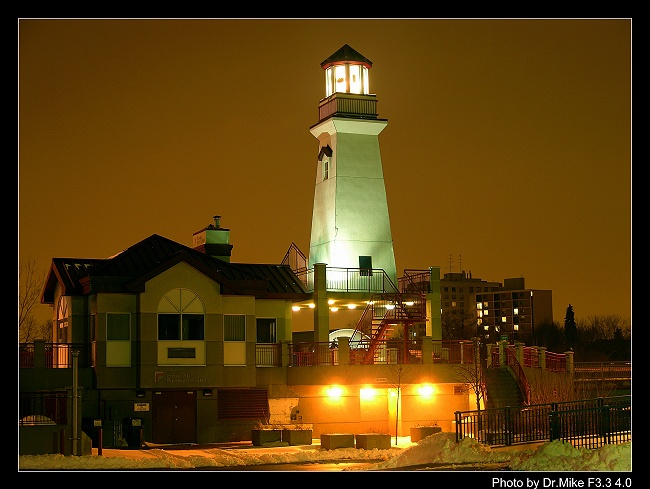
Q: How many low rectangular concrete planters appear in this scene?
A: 5